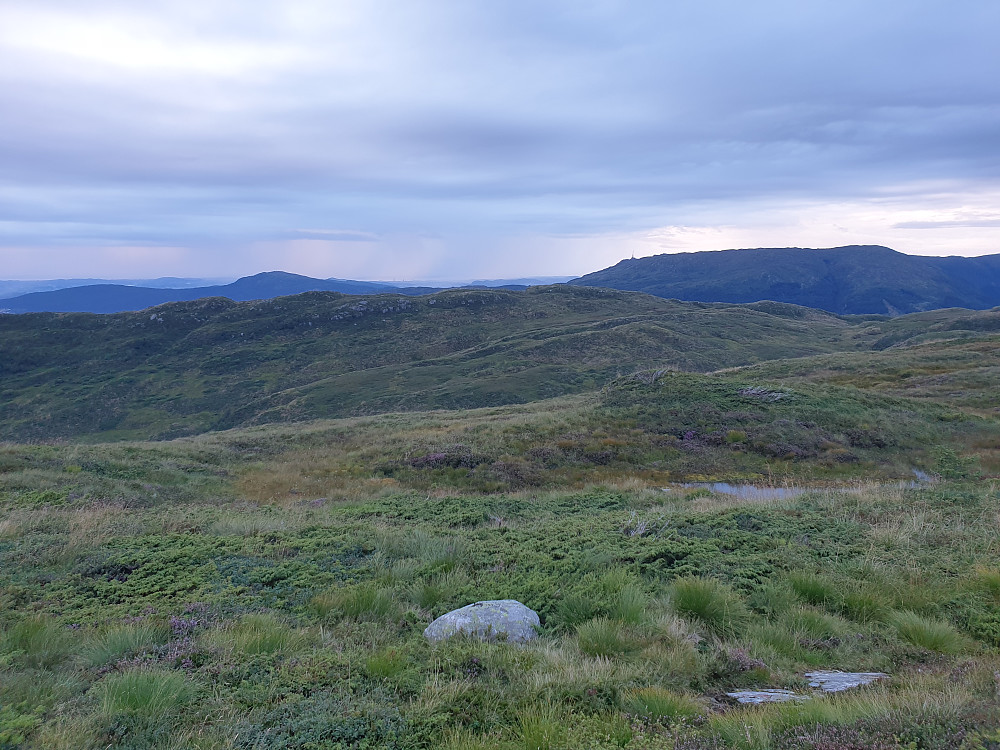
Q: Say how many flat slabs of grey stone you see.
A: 2